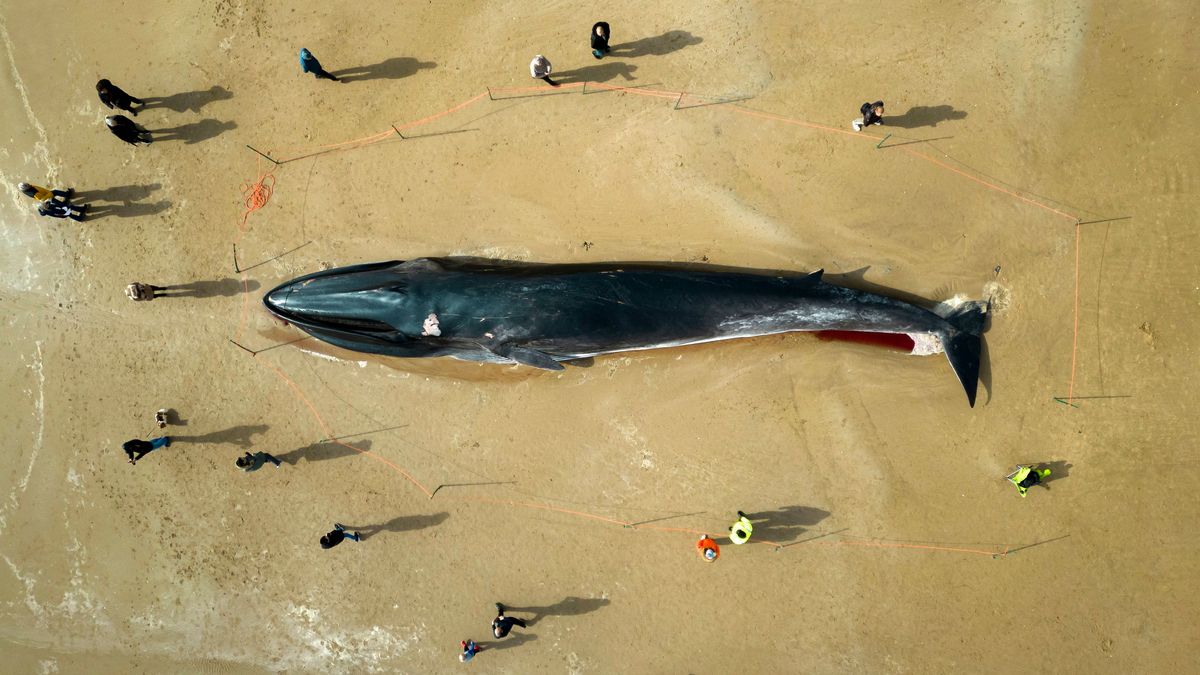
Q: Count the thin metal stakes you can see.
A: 15